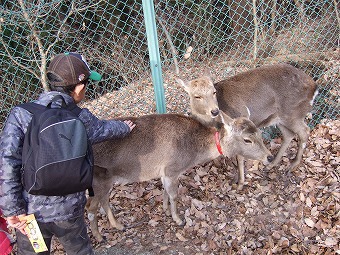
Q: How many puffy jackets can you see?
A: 1